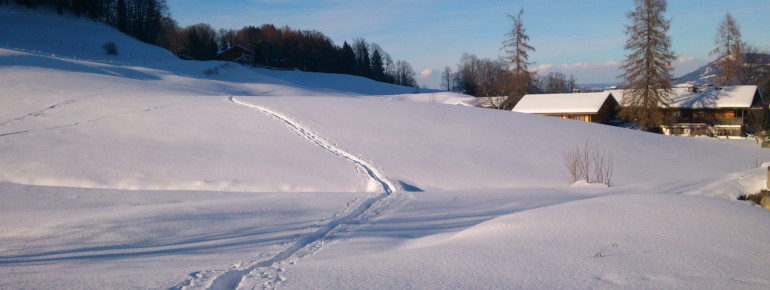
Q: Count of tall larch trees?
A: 3